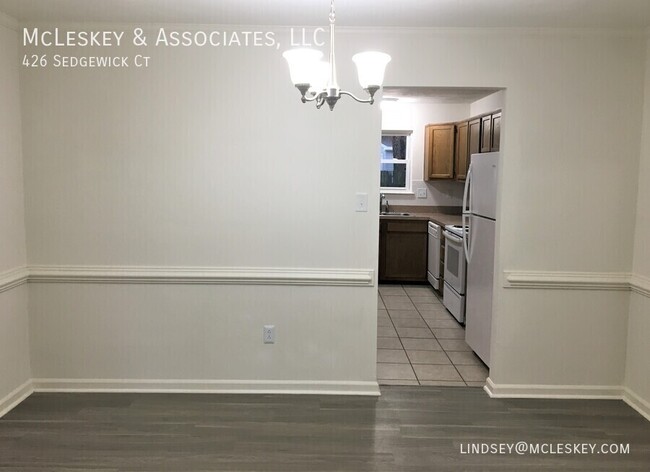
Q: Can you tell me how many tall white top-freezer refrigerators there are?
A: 1